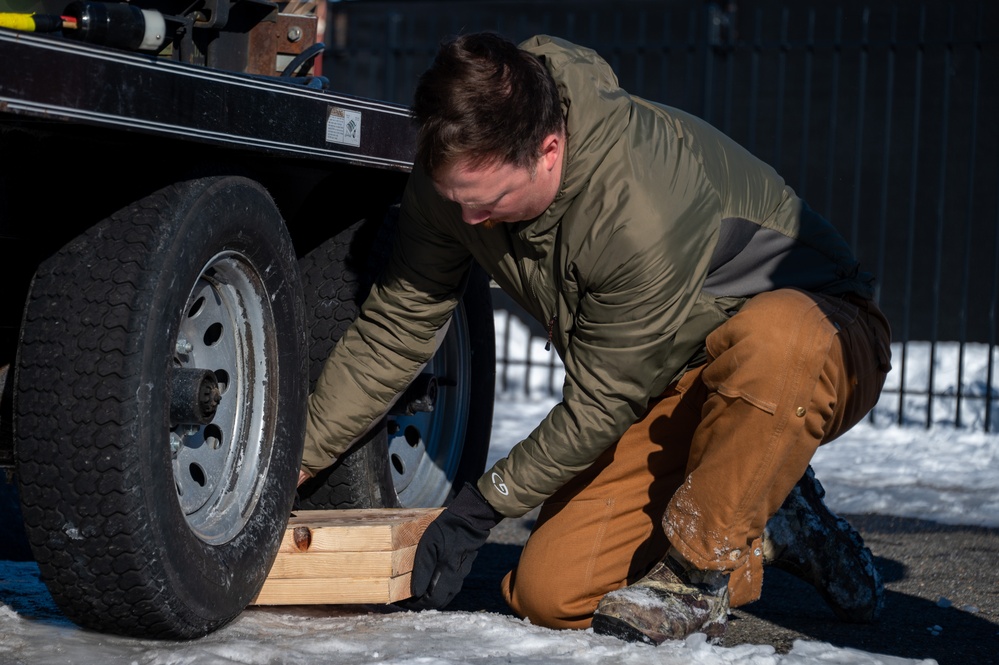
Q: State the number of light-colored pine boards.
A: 3